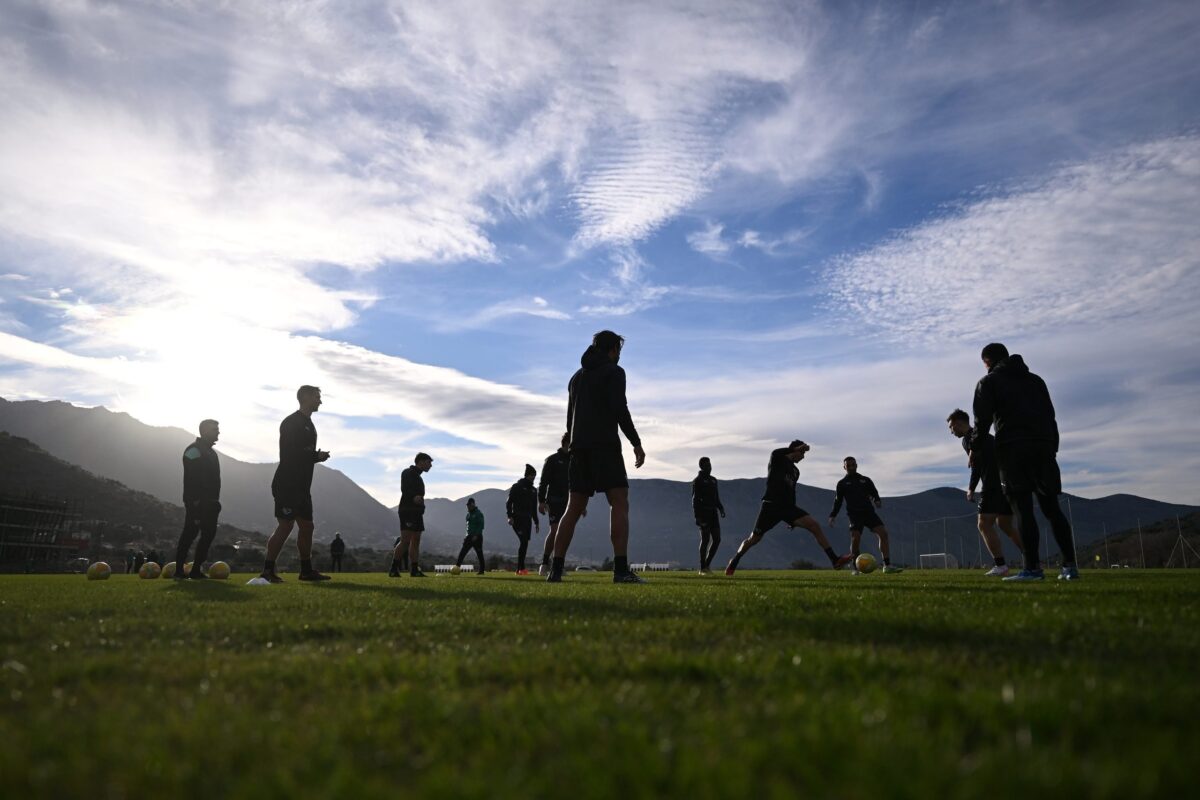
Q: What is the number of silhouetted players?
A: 12